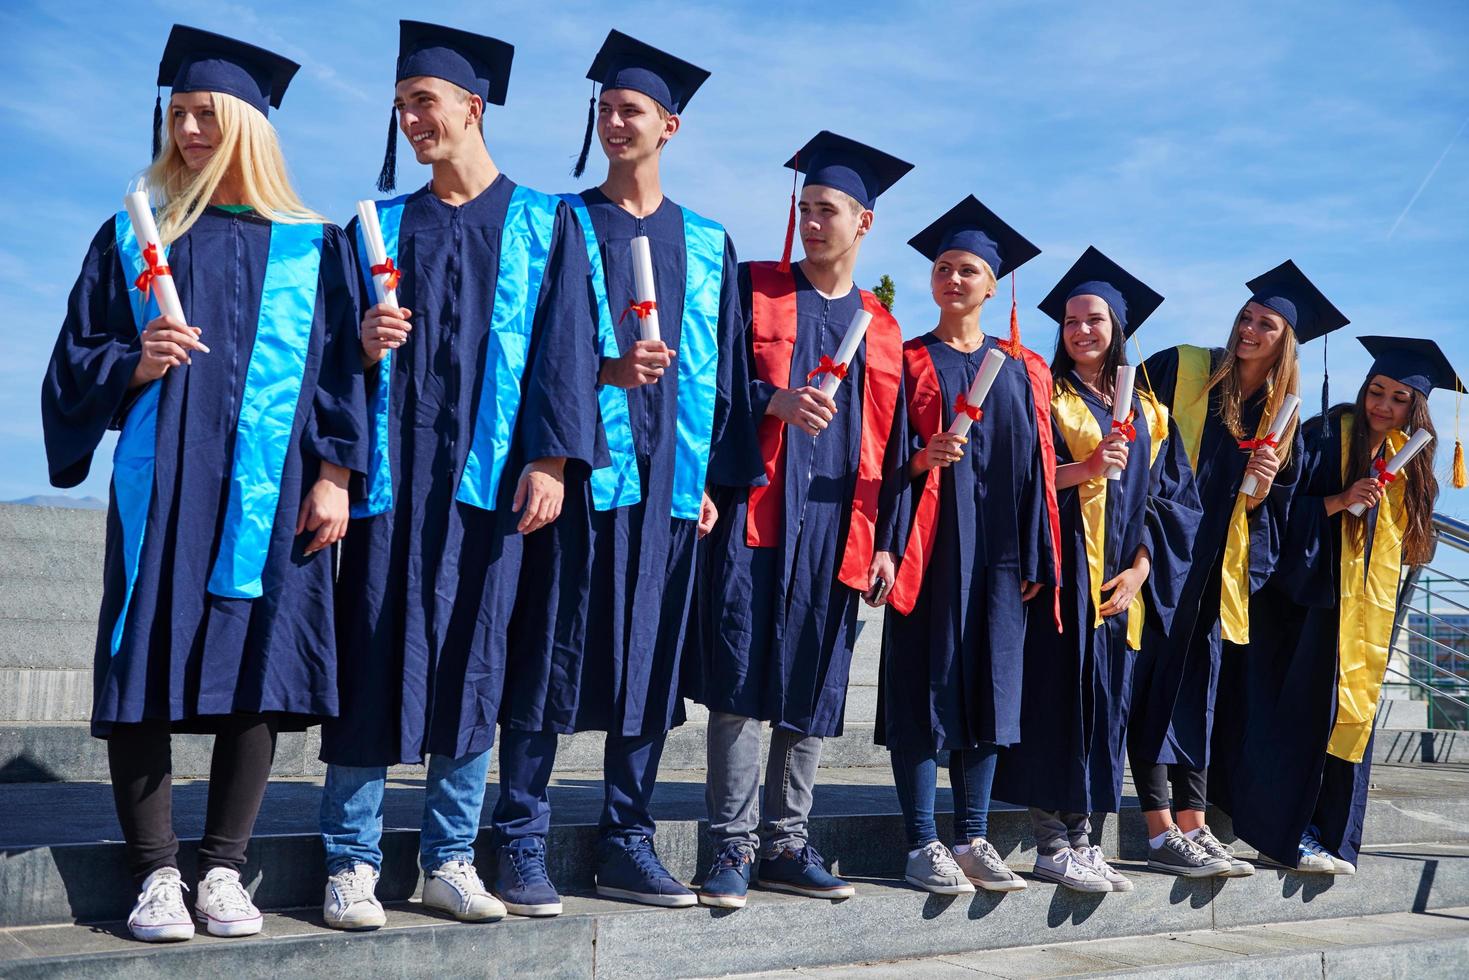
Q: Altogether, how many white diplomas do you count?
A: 8